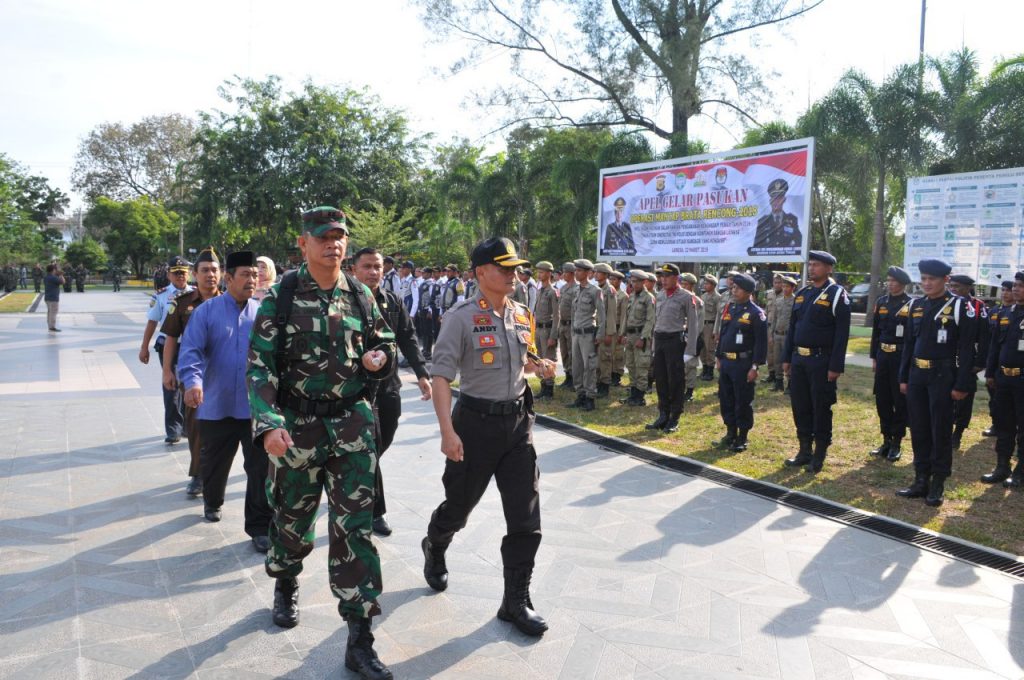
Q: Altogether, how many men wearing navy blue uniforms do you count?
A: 7